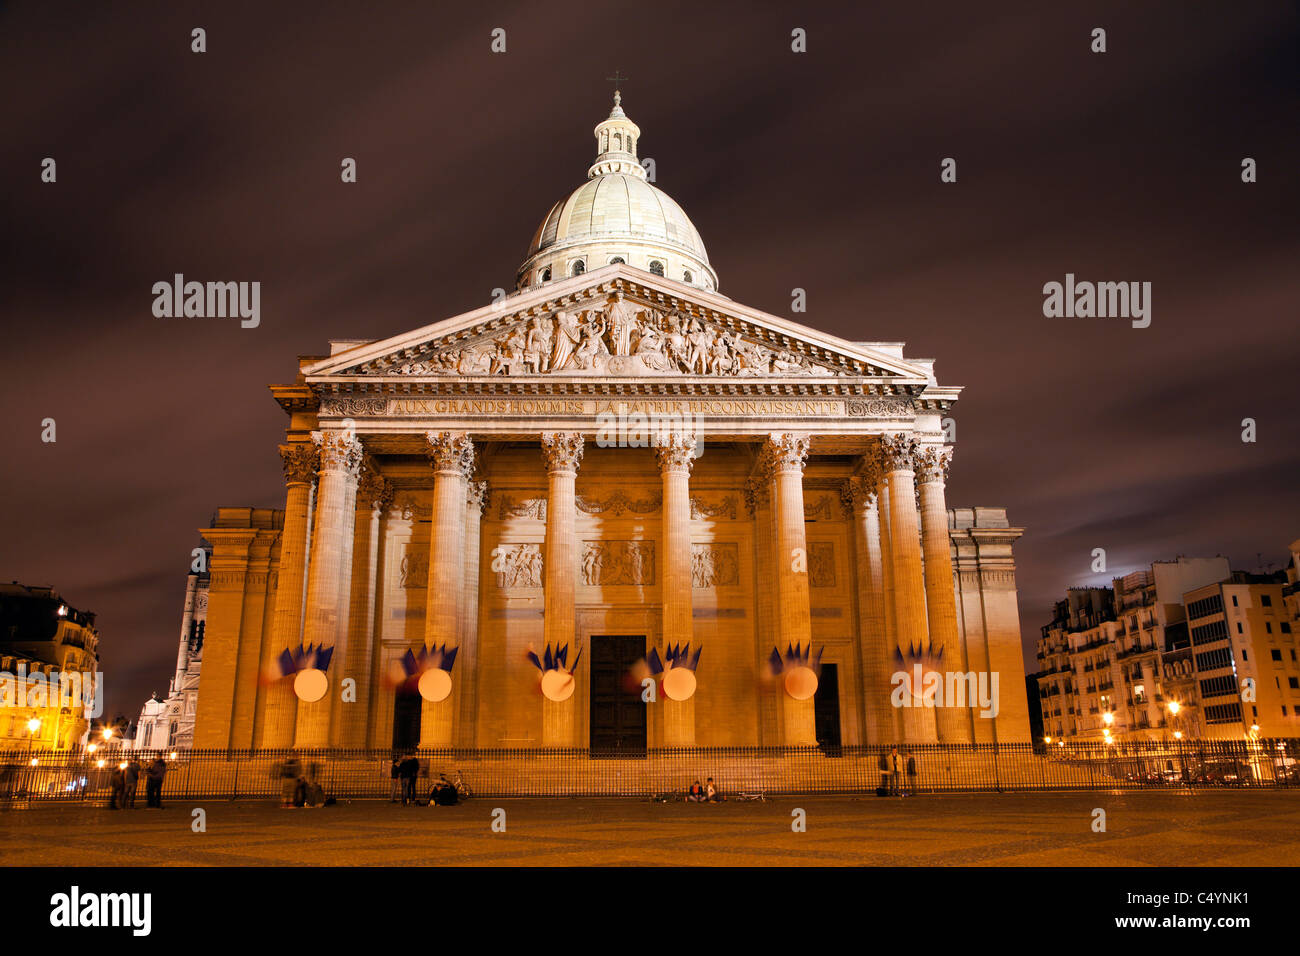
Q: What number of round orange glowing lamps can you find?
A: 6